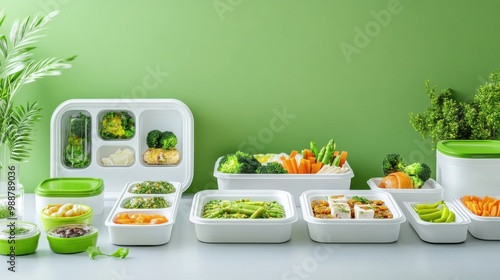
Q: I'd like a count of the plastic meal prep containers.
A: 13